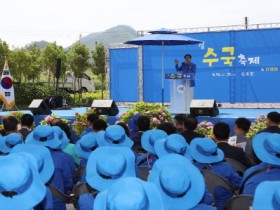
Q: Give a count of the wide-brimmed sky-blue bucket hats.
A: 15